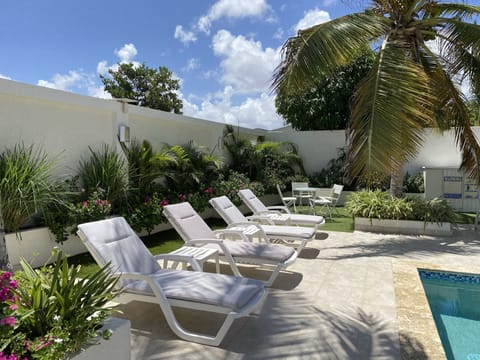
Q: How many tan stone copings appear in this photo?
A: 1